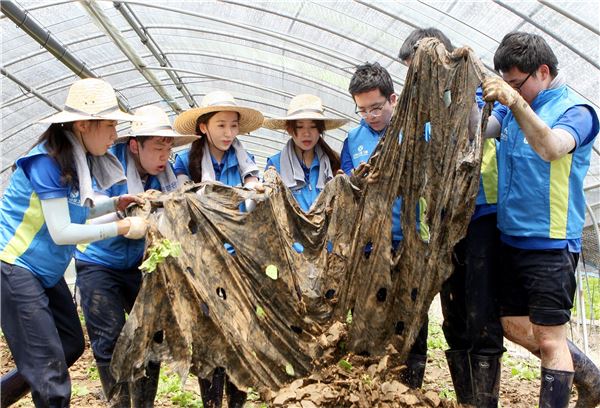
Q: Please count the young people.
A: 7